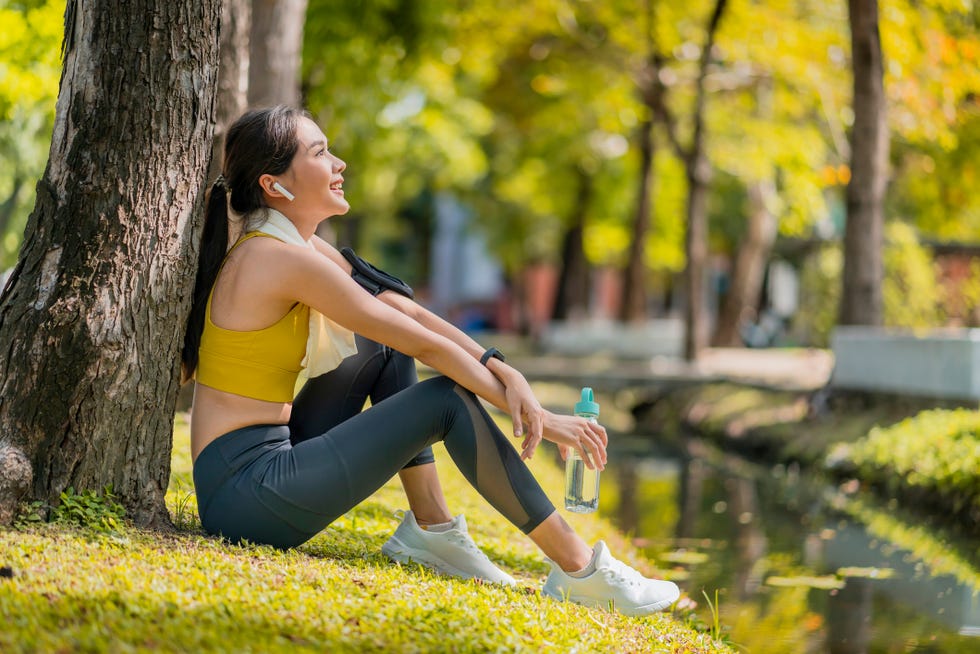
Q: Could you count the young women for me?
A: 1